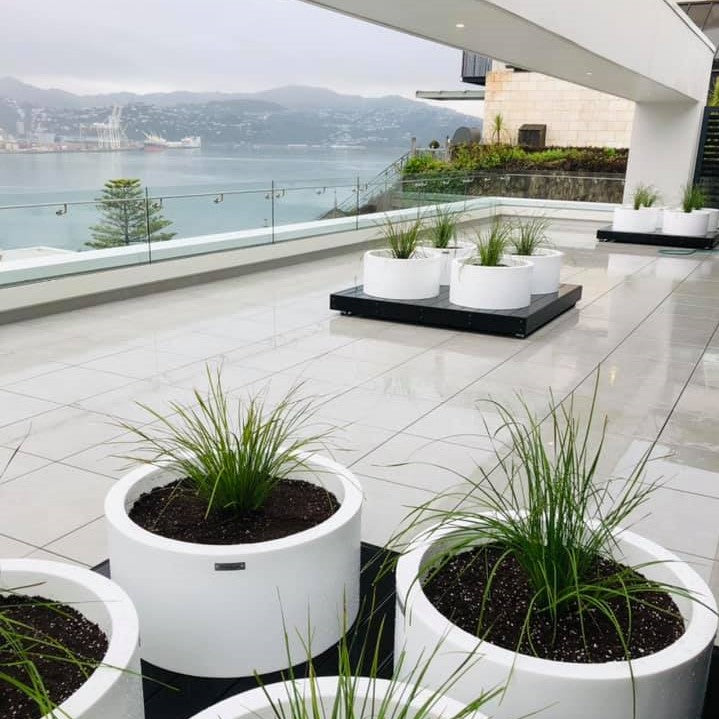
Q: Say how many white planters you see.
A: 12